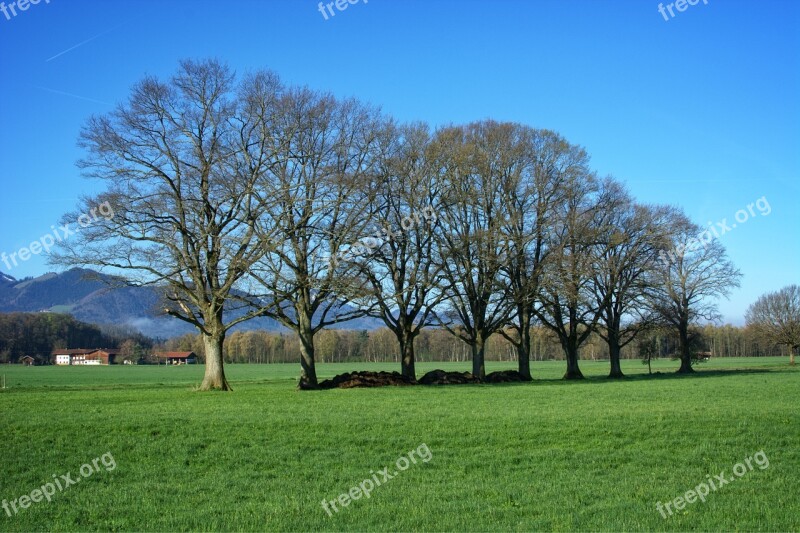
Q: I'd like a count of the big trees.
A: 8